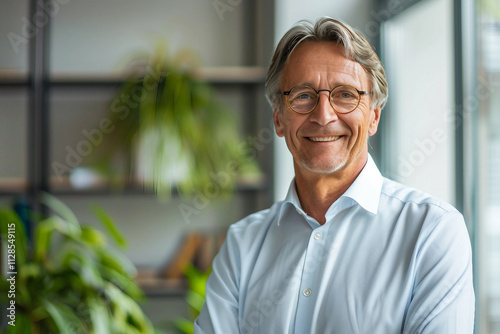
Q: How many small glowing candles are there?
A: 0